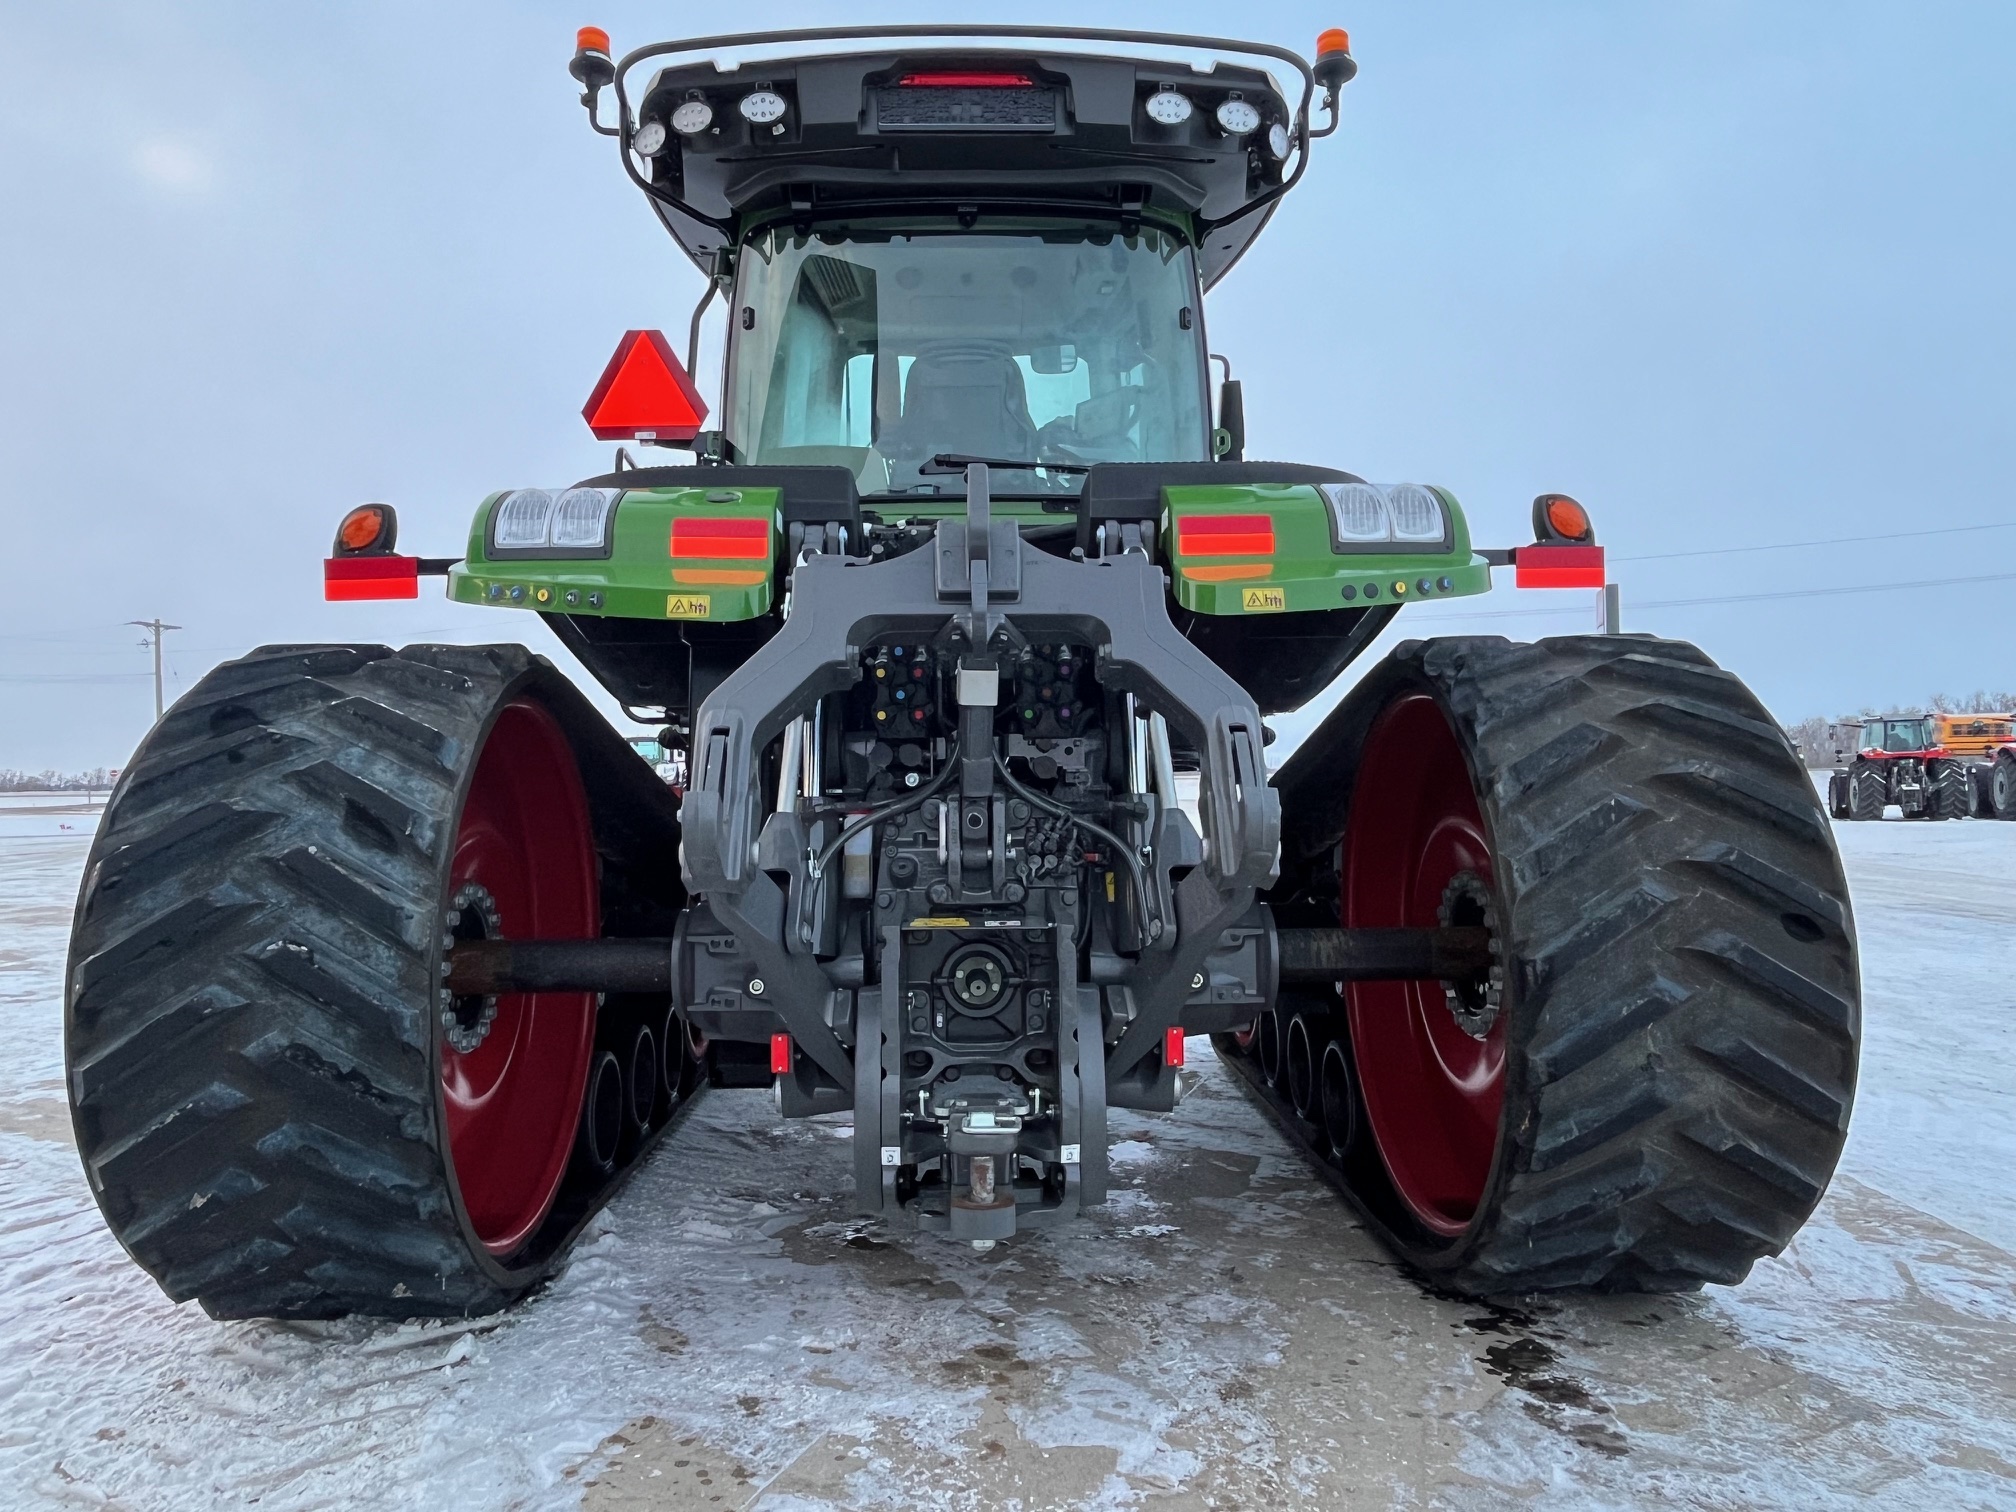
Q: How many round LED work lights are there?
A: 6